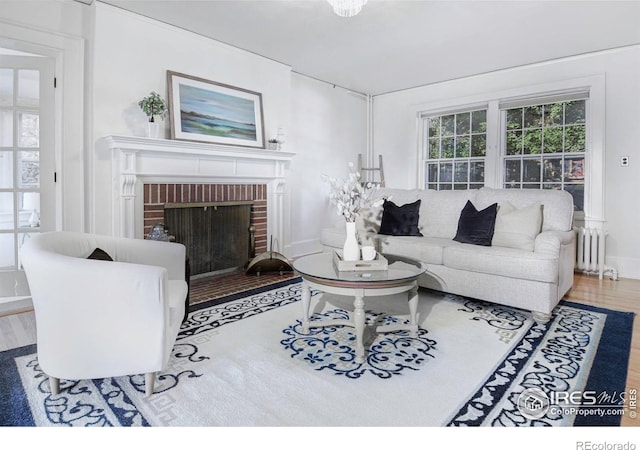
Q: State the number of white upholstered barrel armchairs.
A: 1